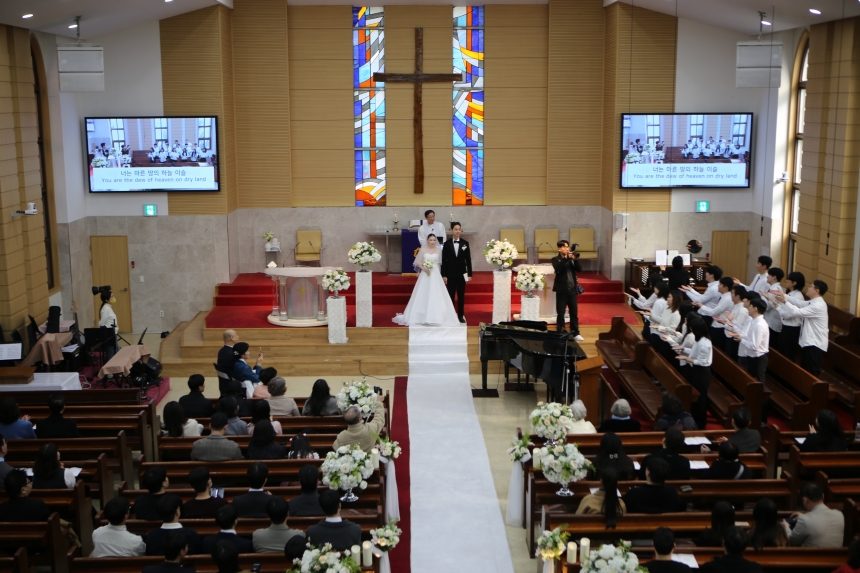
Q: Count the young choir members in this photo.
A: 15